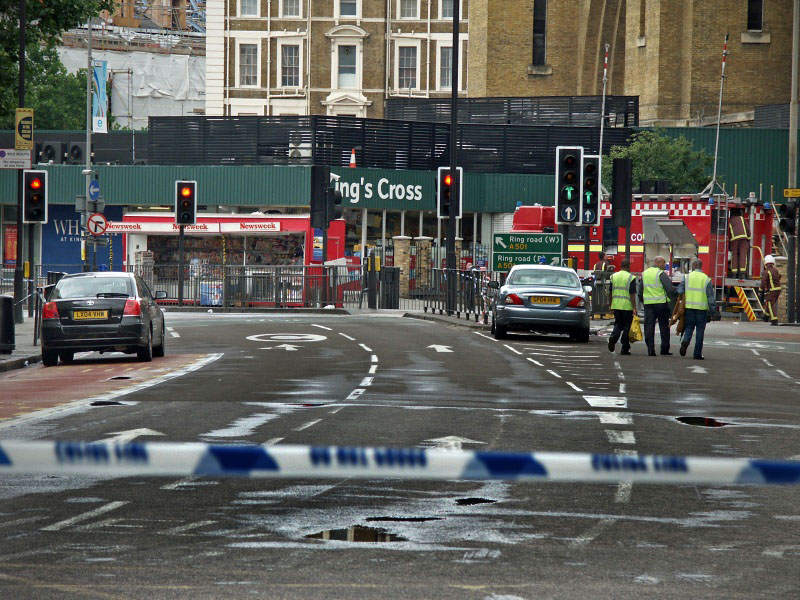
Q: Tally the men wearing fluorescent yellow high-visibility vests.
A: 3